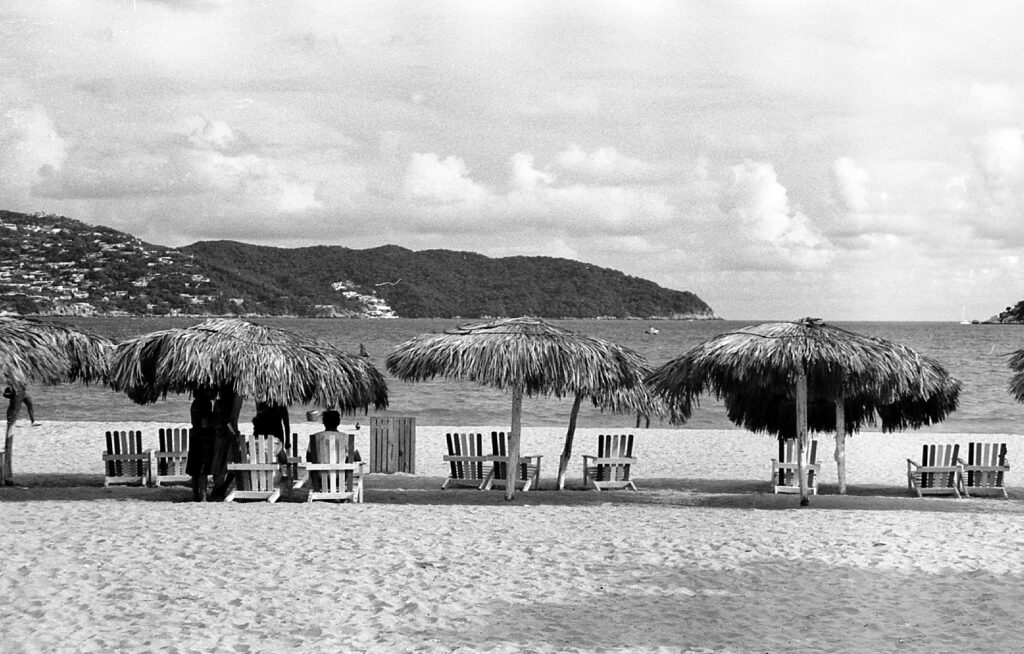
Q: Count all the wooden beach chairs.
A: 11